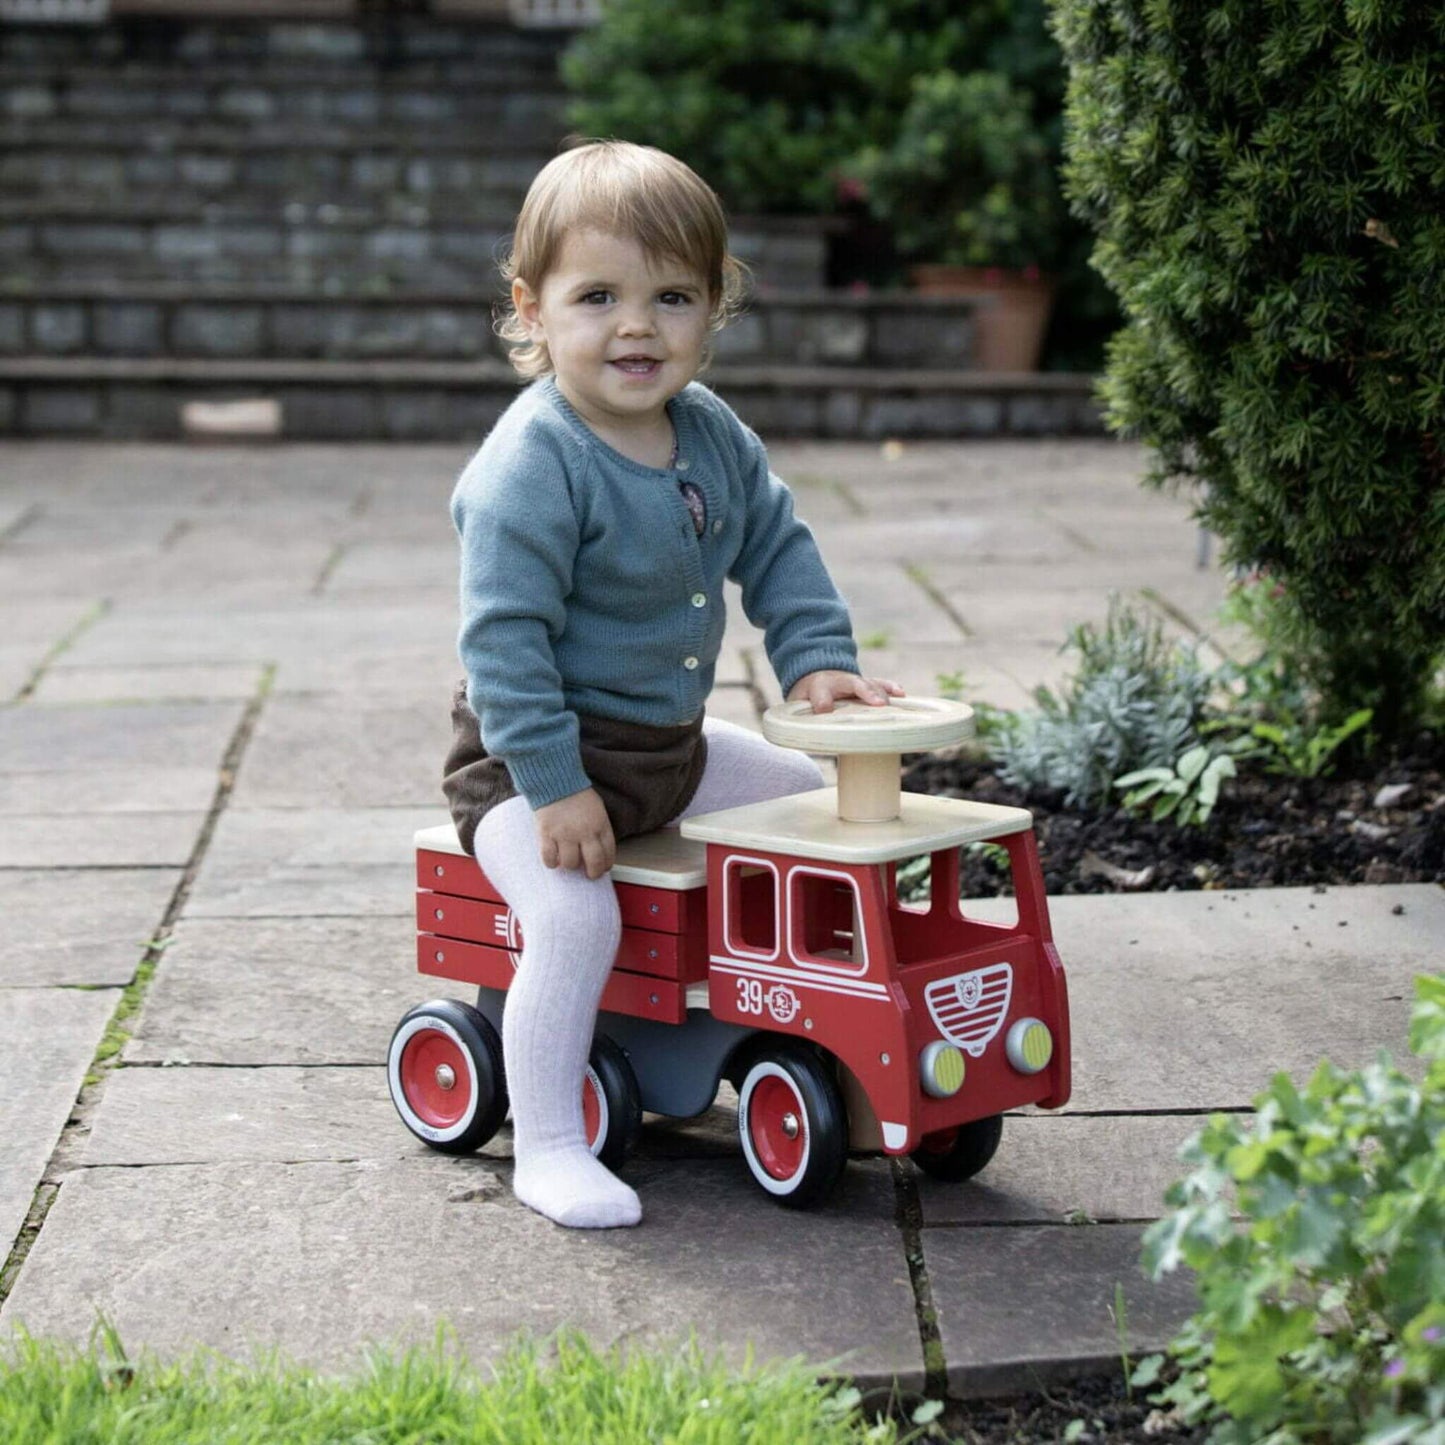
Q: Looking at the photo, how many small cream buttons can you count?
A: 4